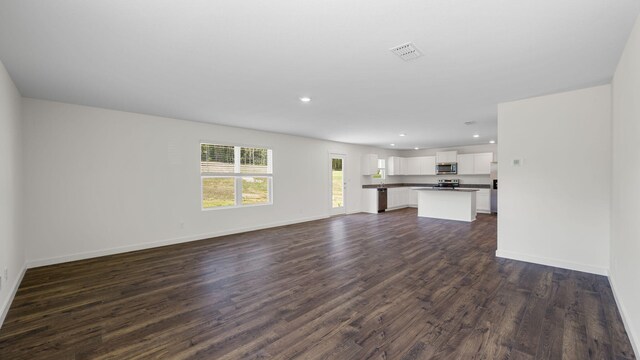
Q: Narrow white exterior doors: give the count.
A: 1